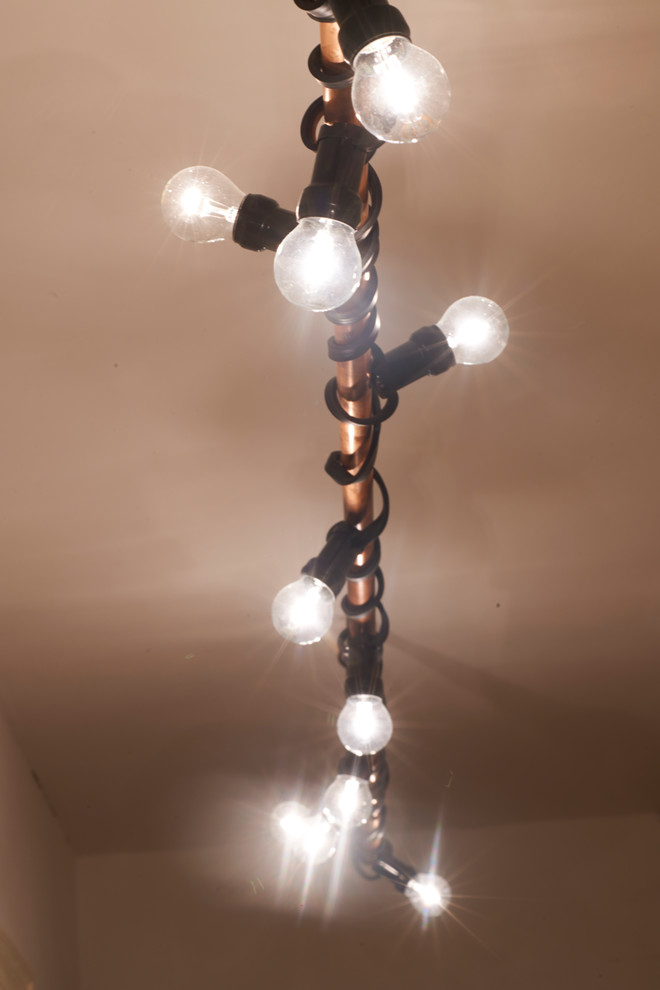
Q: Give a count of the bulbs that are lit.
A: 10